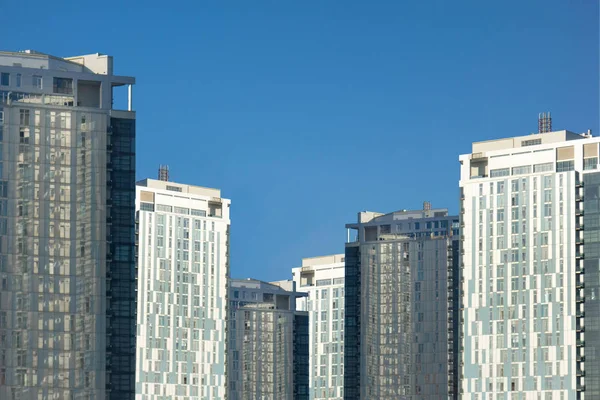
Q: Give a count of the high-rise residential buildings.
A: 6